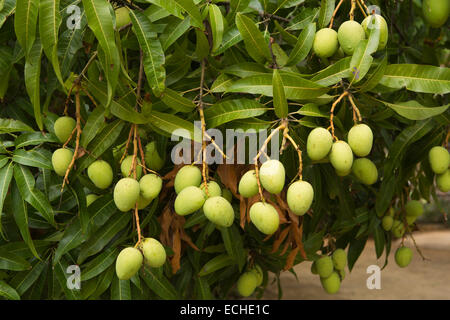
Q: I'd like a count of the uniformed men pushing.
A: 0